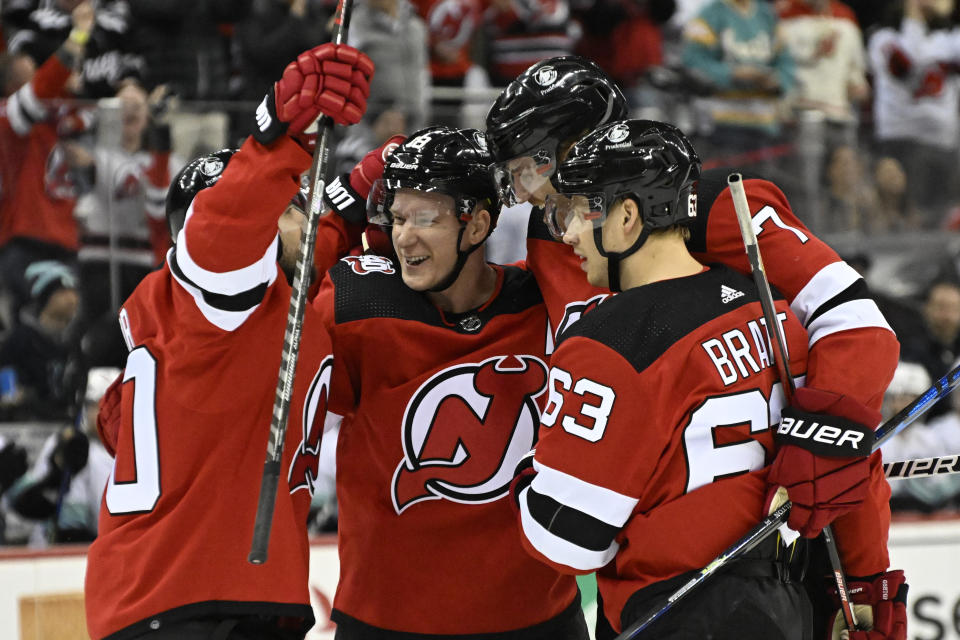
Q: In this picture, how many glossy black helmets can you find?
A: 4